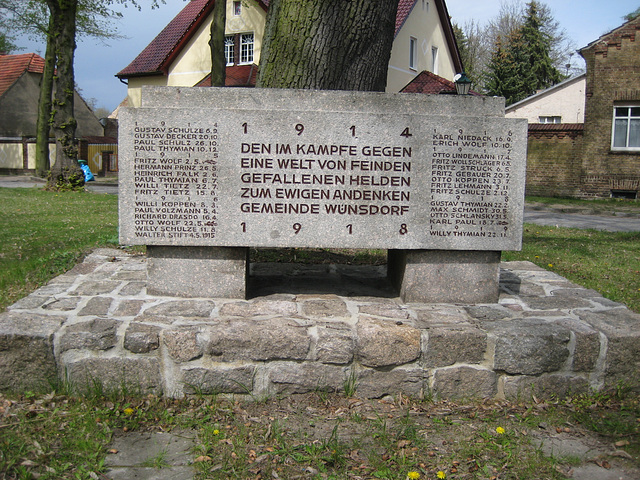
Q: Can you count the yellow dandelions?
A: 5